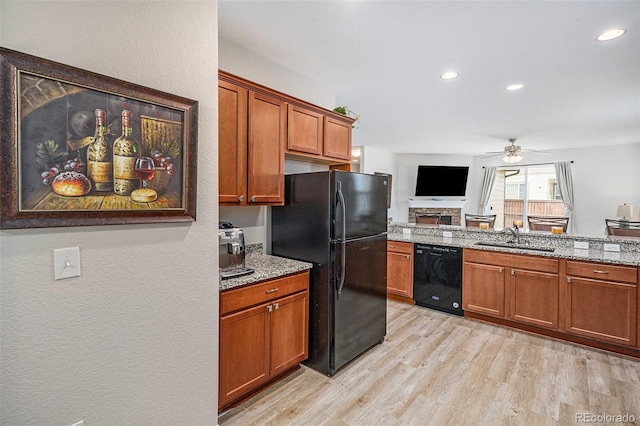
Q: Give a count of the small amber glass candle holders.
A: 3